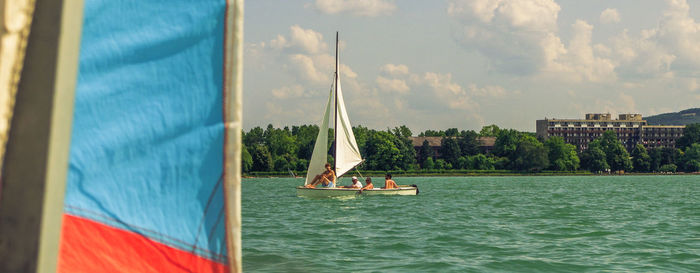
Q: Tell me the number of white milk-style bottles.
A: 0